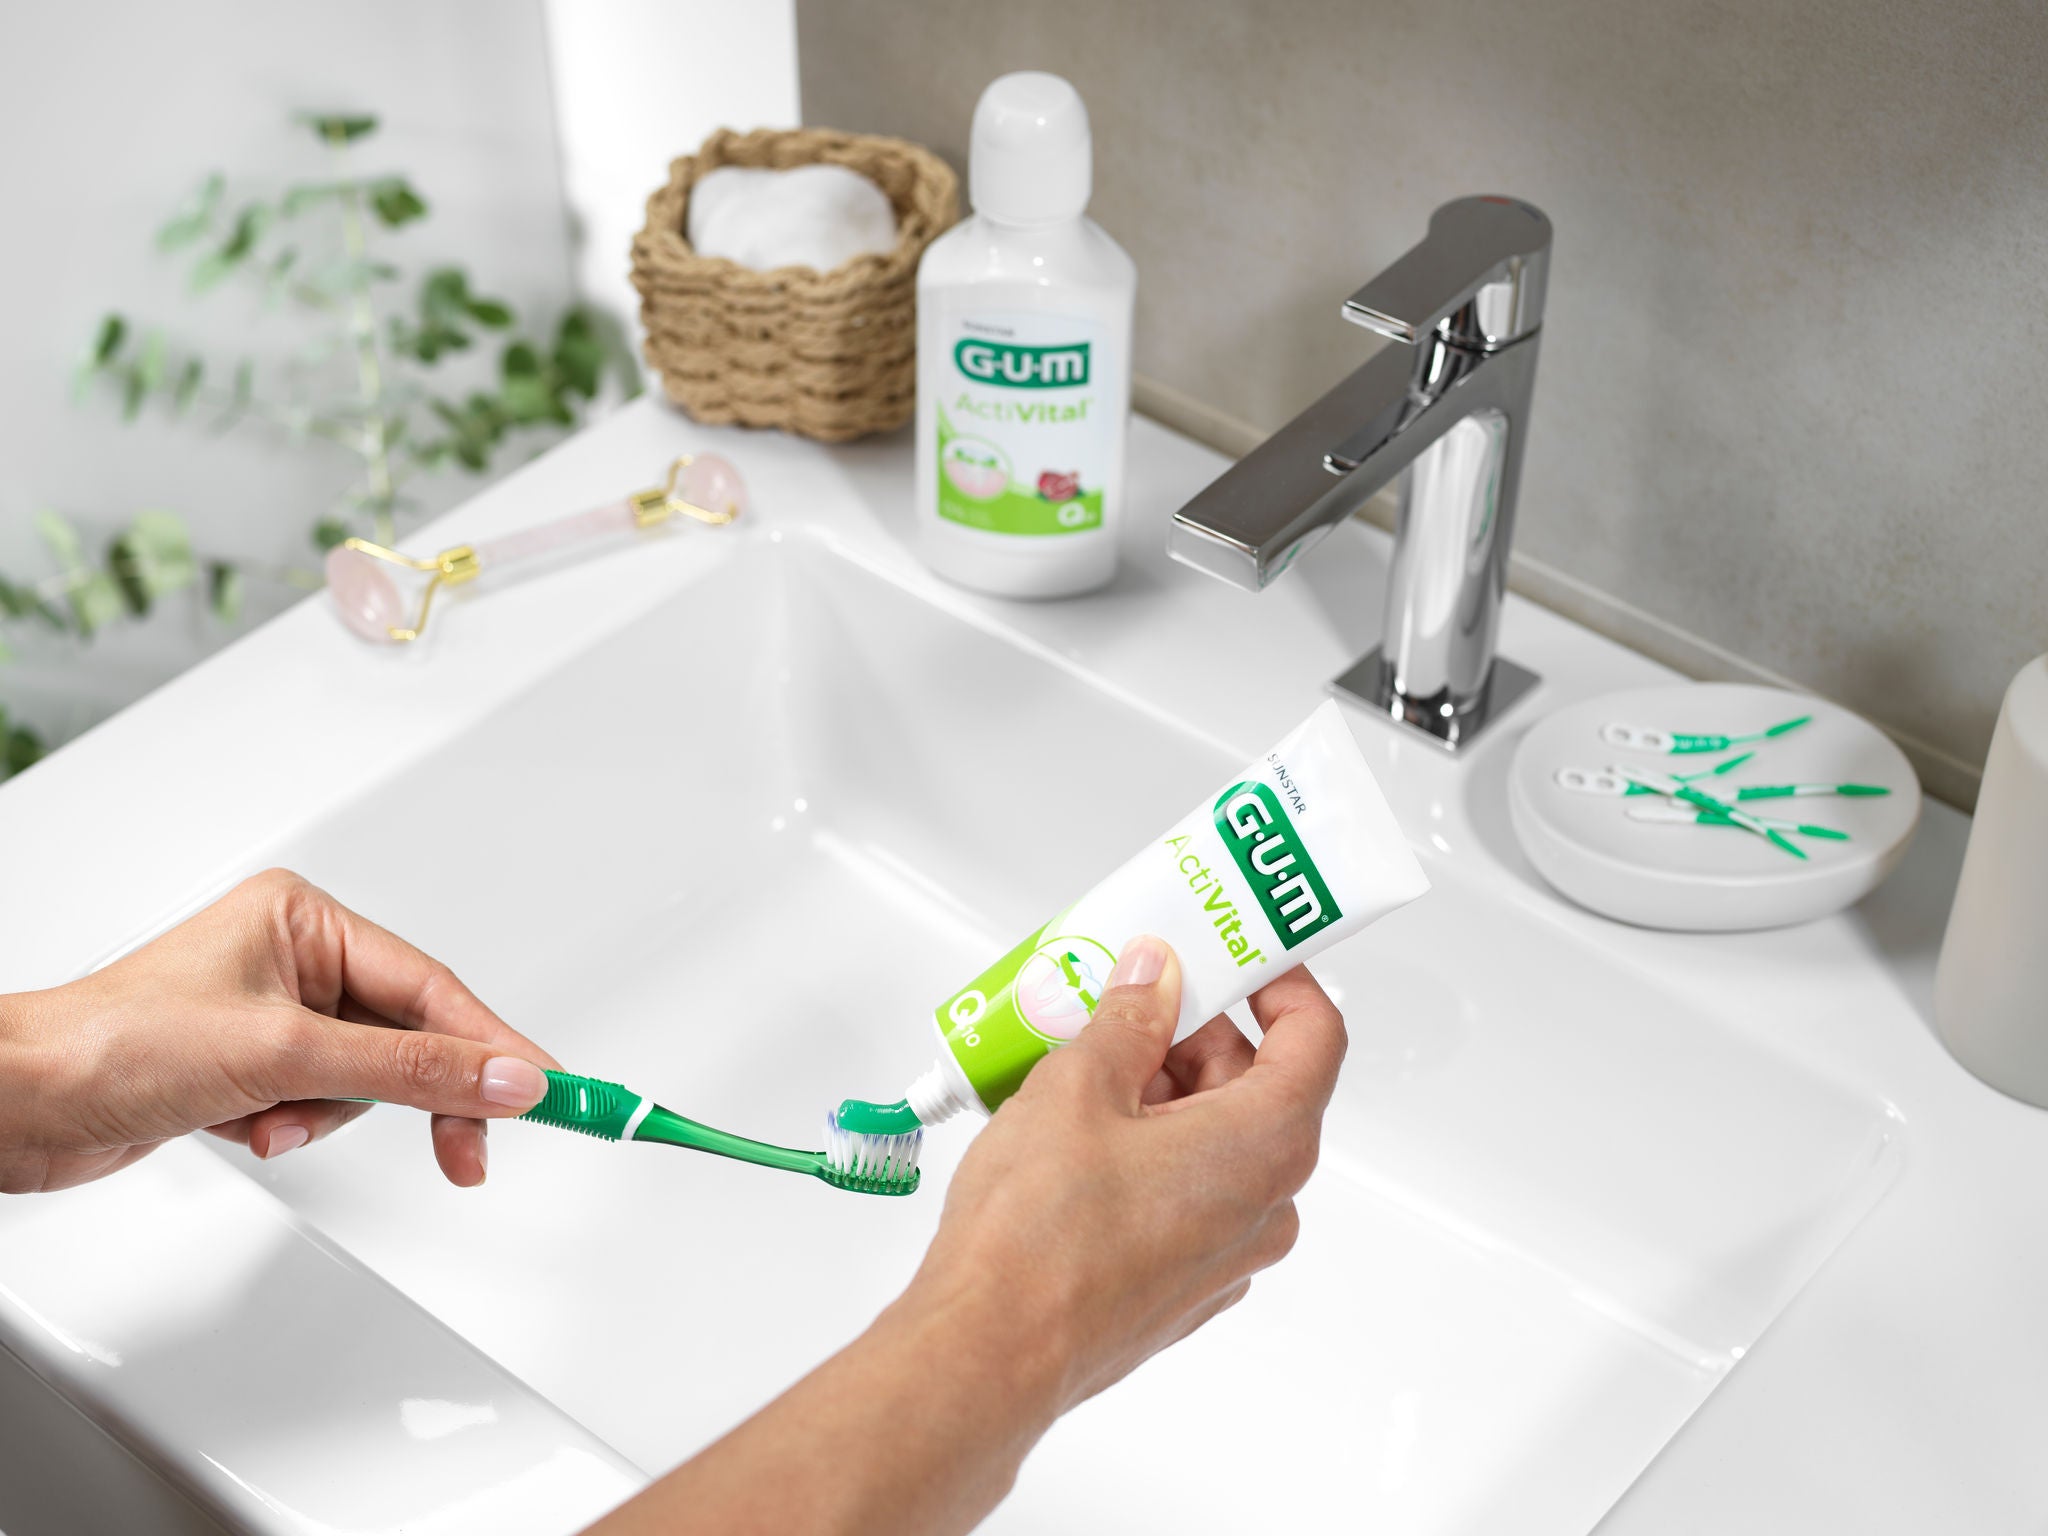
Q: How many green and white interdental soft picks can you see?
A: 5